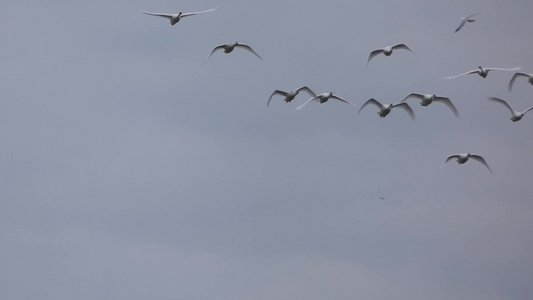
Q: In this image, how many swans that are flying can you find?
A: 12